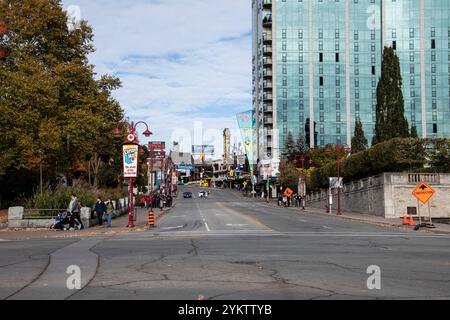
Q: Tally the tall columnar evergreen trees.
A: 2